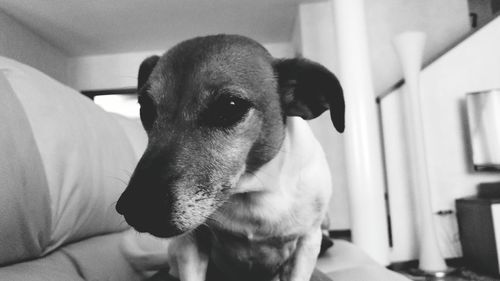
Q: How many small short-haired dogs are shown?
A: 1